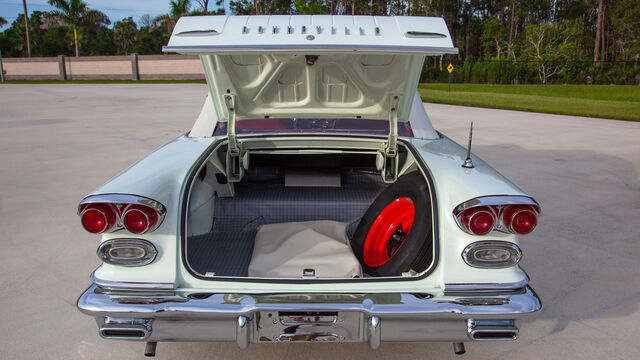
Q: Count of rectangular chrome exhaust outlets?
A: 2